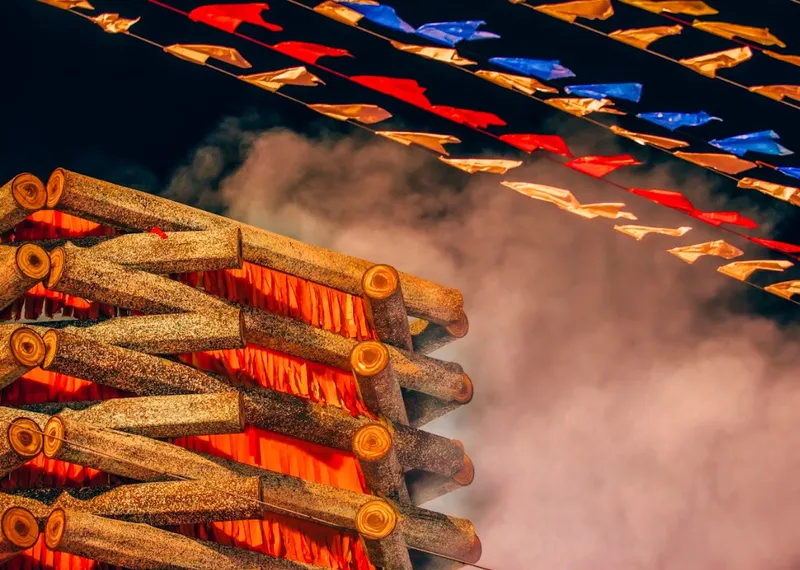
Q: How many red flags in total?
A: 9